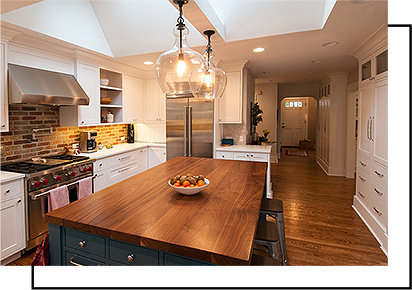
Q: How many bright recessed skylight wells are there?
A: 2